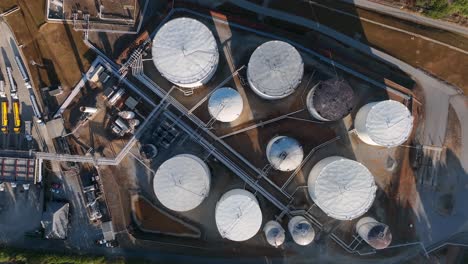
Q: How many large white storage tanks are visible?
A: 6